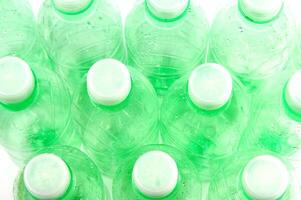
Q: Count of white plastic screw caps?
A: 10